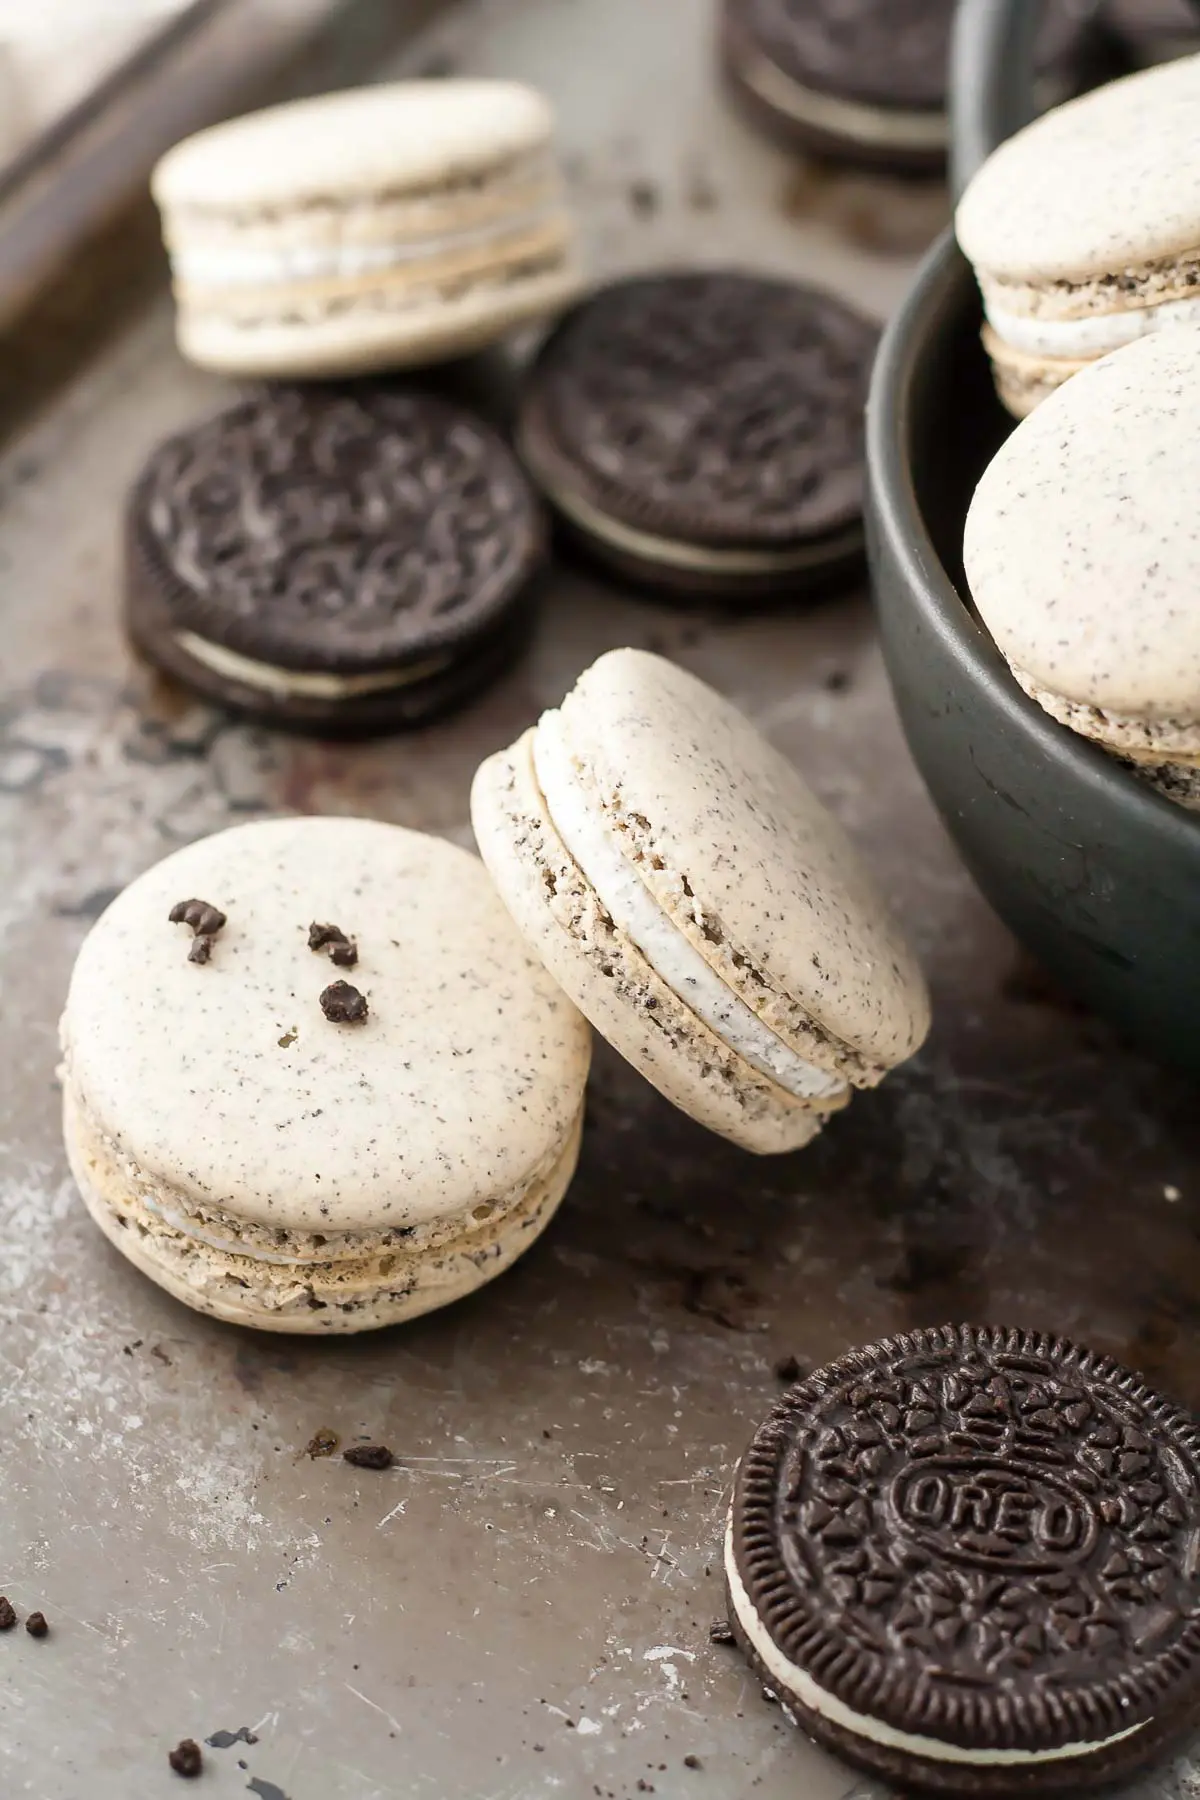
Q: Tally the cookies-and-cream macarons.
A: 5